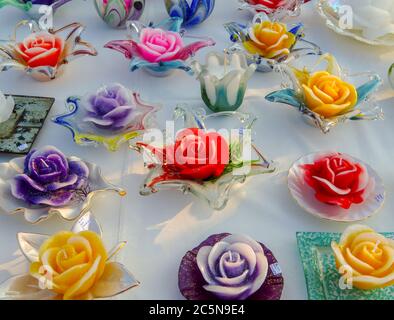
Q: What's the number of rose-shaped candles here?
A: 11